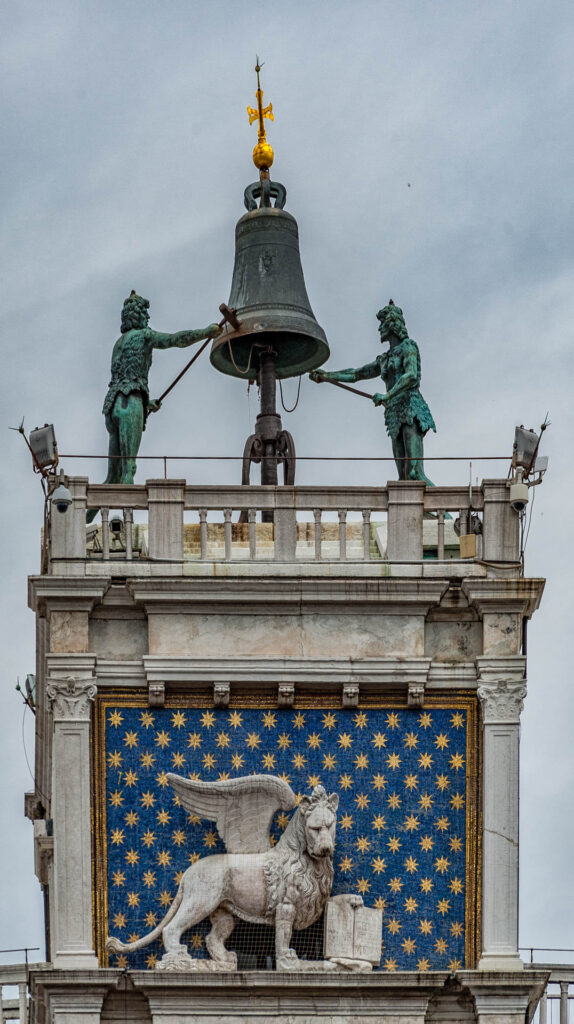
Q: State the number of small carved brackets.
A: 5